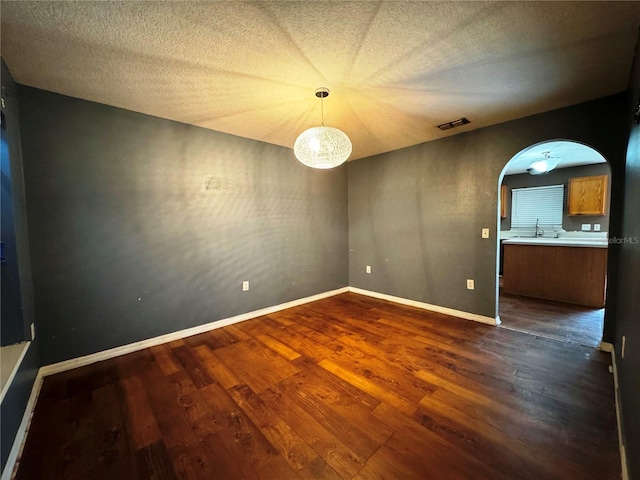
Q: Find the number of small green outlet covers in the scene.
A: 0